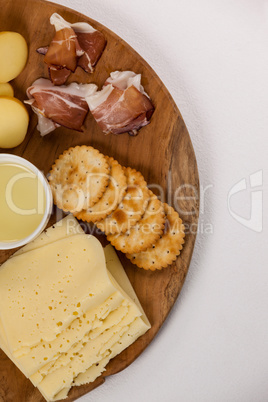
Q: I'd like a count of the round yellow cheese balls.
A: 3